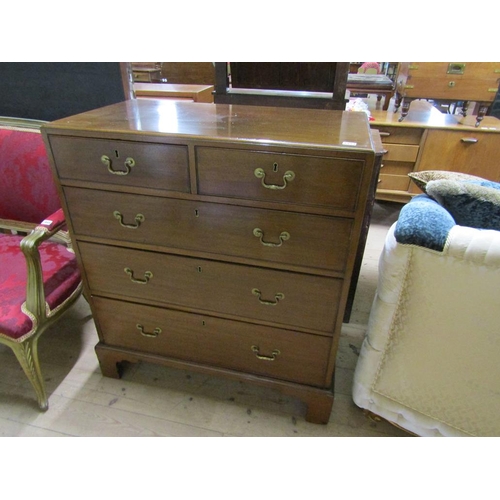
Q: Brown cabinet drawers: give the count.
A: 5